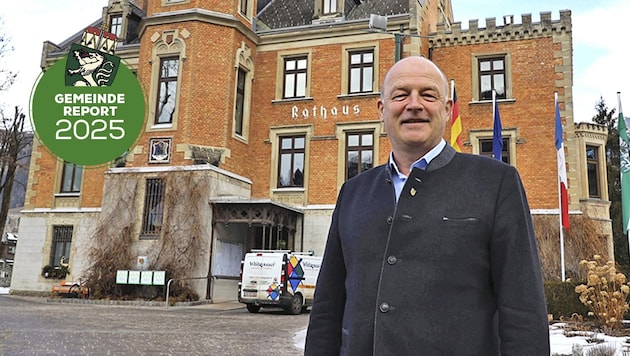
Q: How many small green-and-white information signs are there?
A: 4